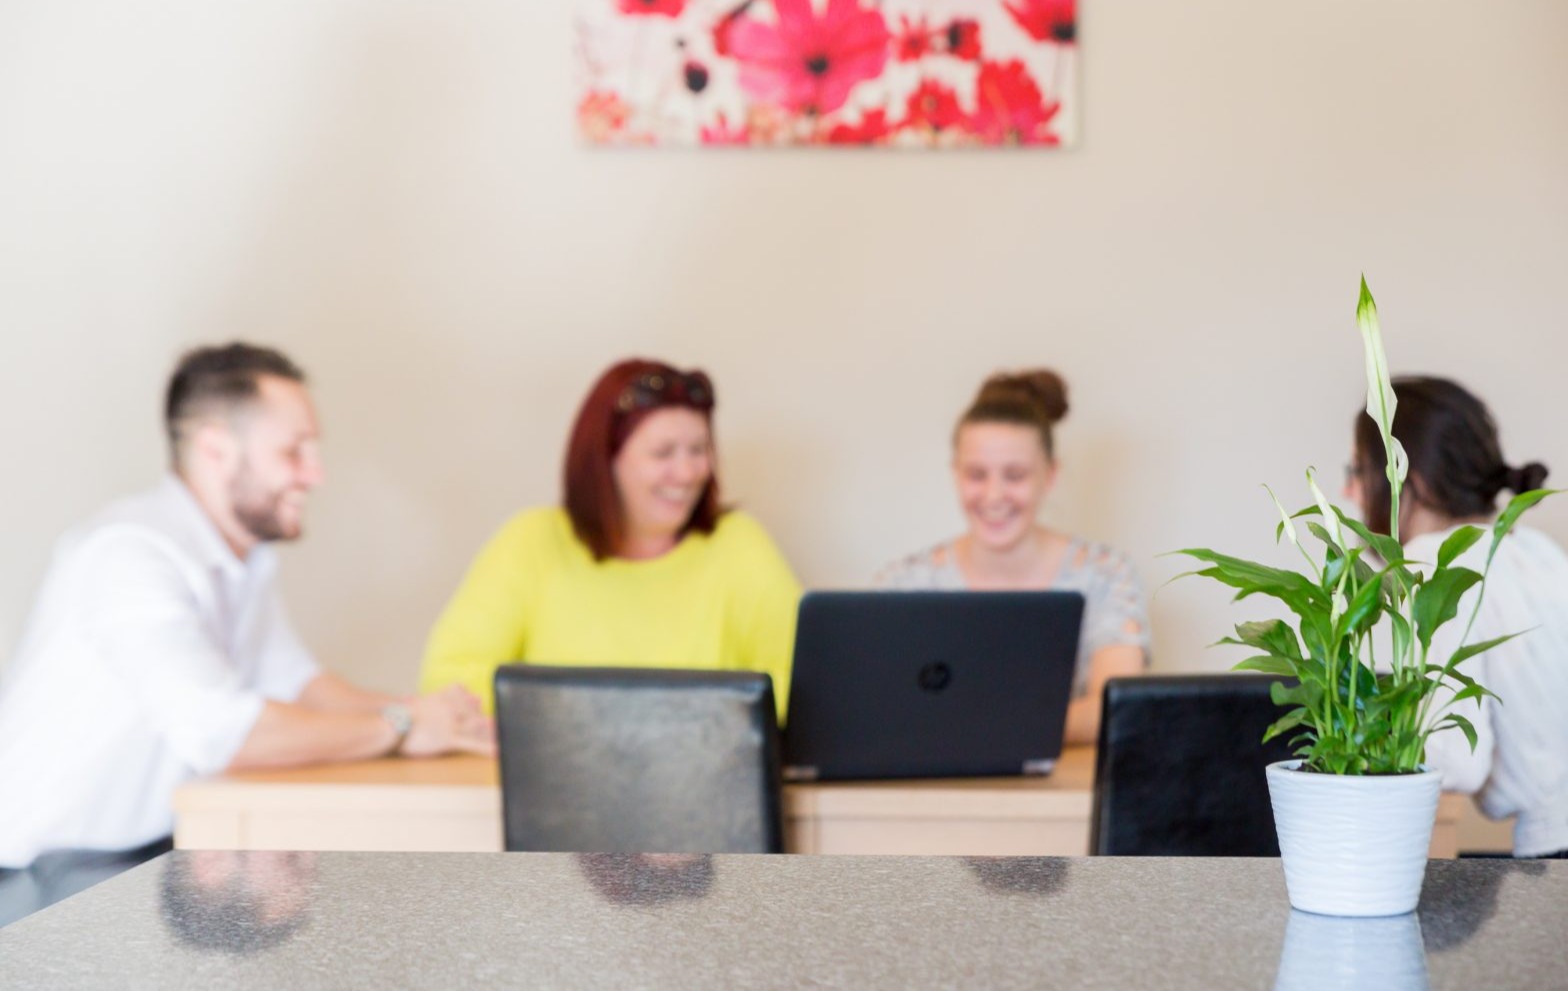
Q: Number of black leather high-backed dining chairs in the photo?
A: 2